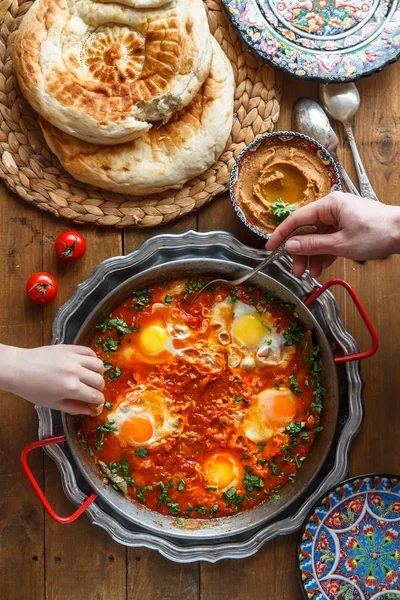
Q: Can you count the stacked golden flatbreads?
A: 2